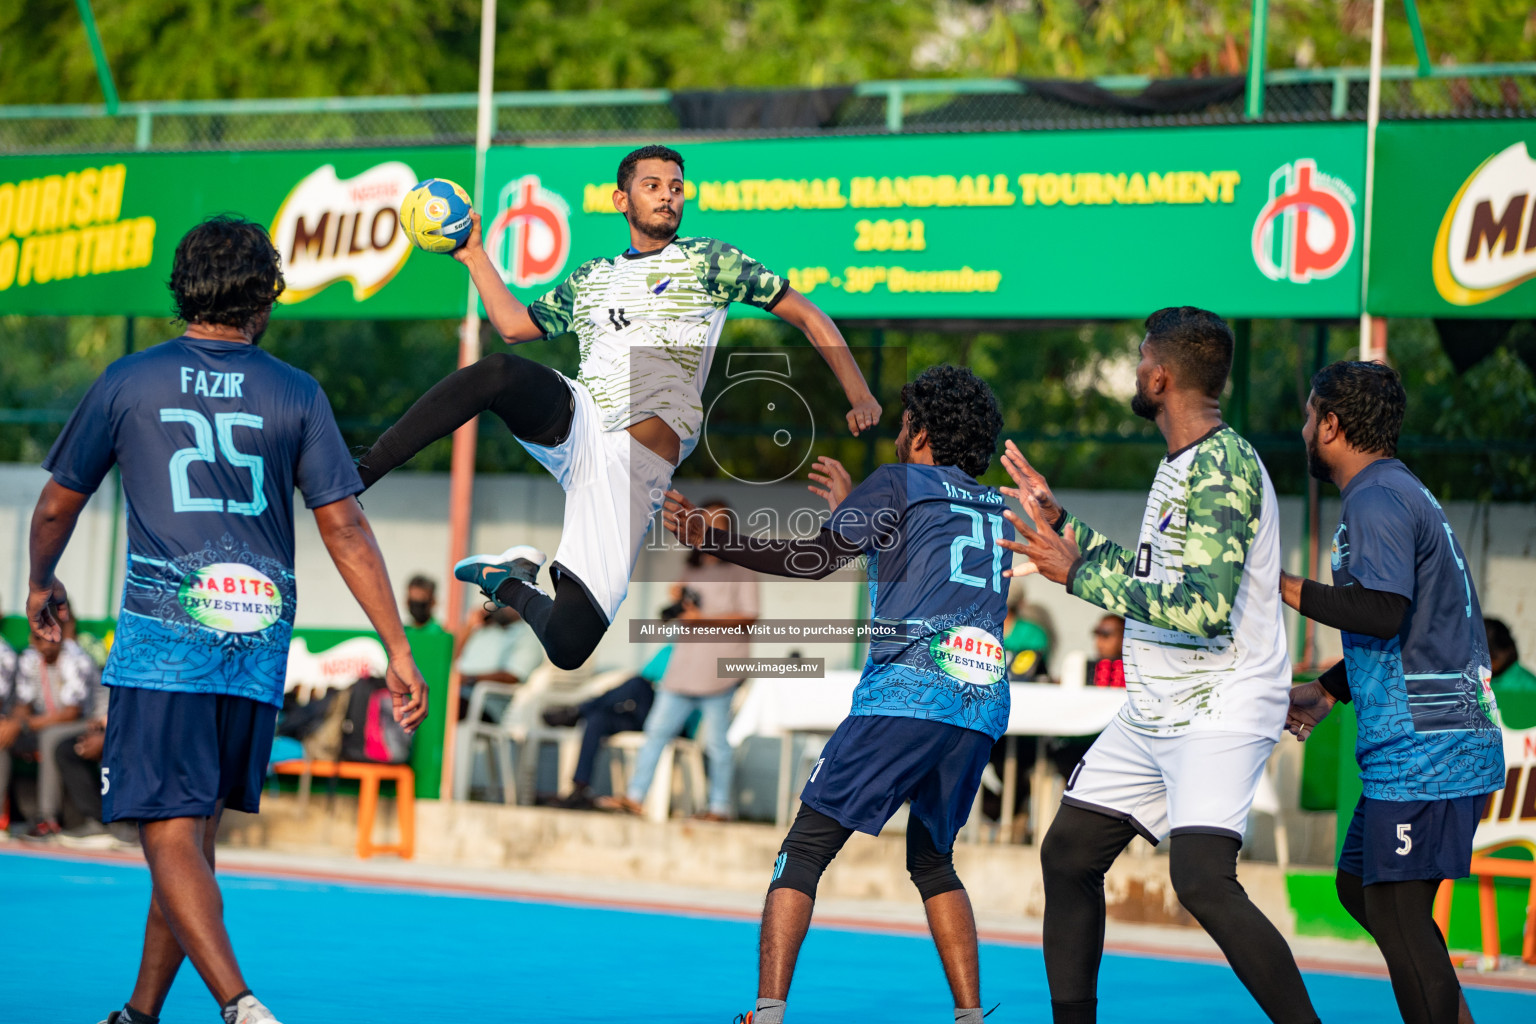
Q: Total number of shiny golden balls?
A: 0